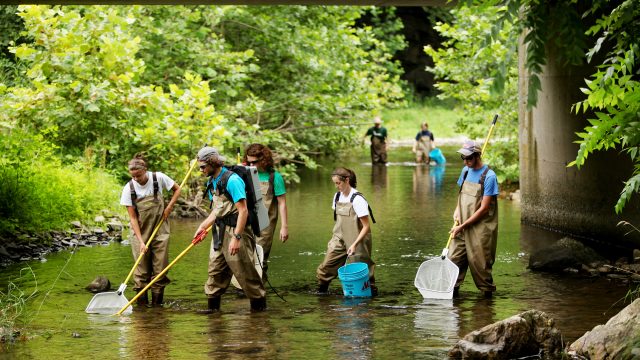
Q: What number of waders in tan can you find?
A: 7